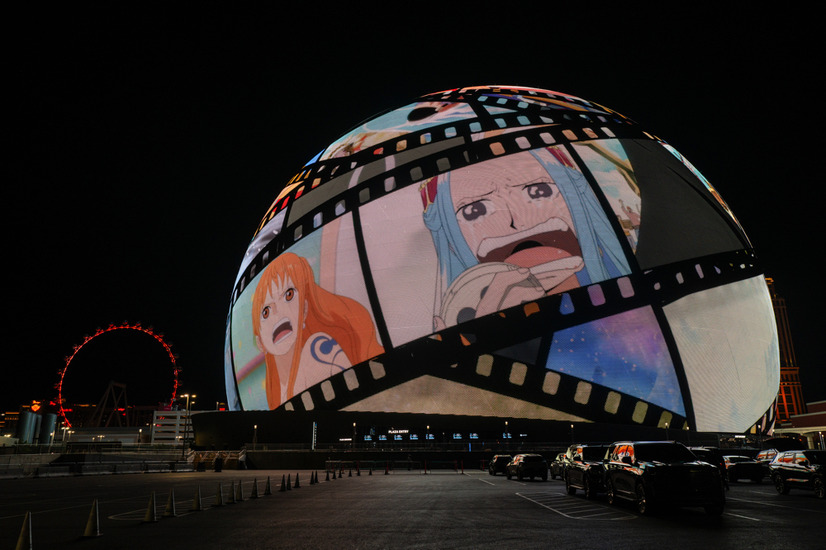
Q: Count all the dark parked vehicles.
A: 9